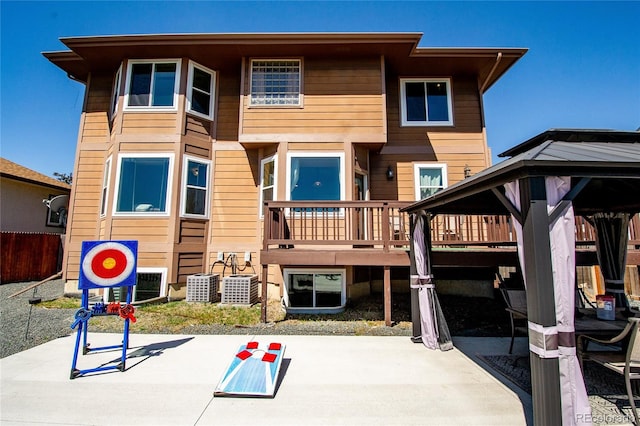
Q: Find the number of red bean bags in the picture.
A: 4